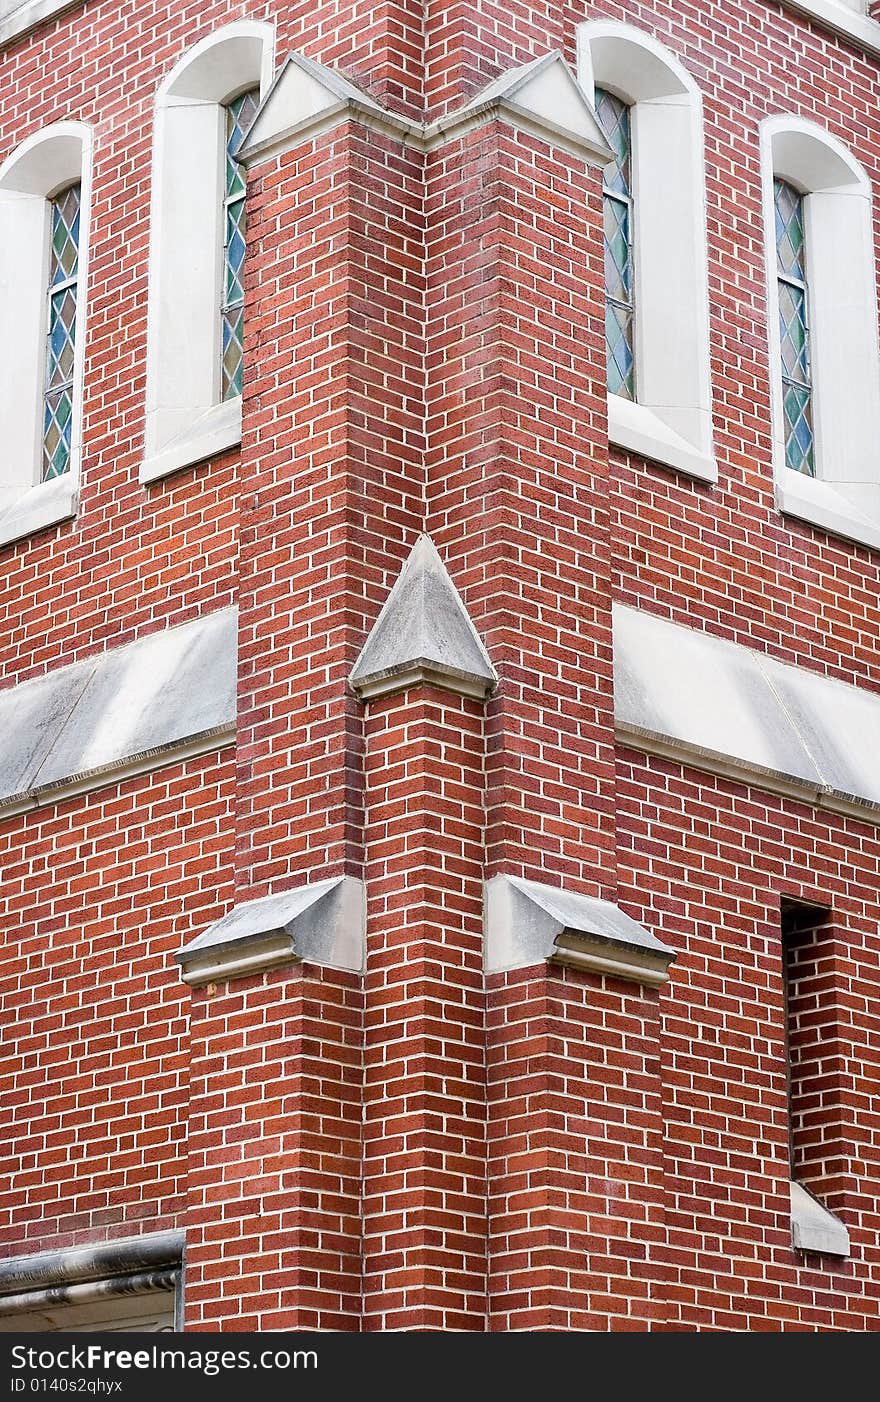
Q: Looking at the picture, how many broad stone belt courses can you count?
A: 2